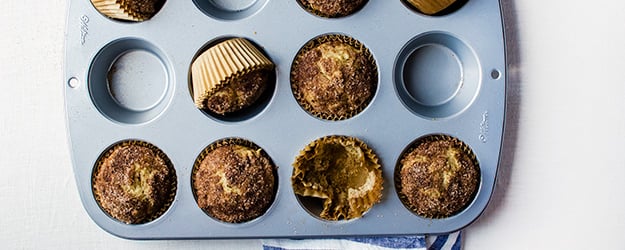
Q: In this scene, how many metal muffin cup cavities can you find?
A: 12